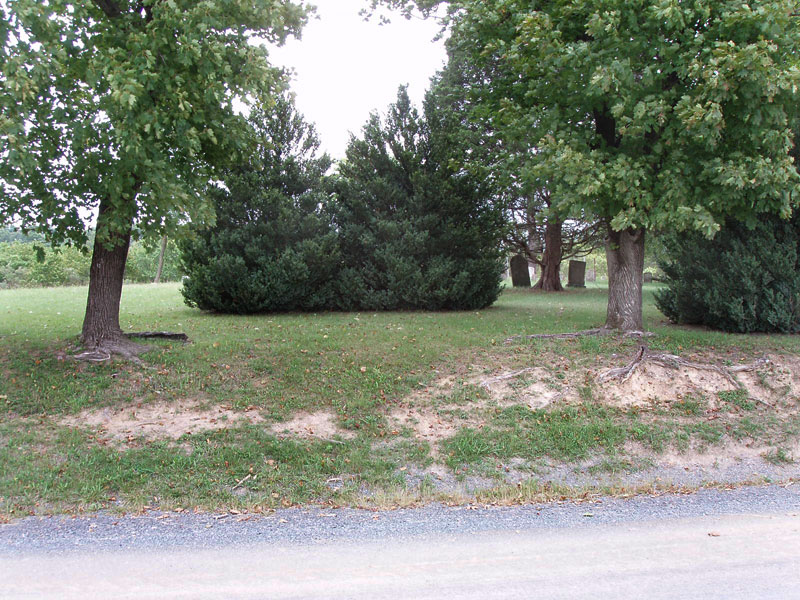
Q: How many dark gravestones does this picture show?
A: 2